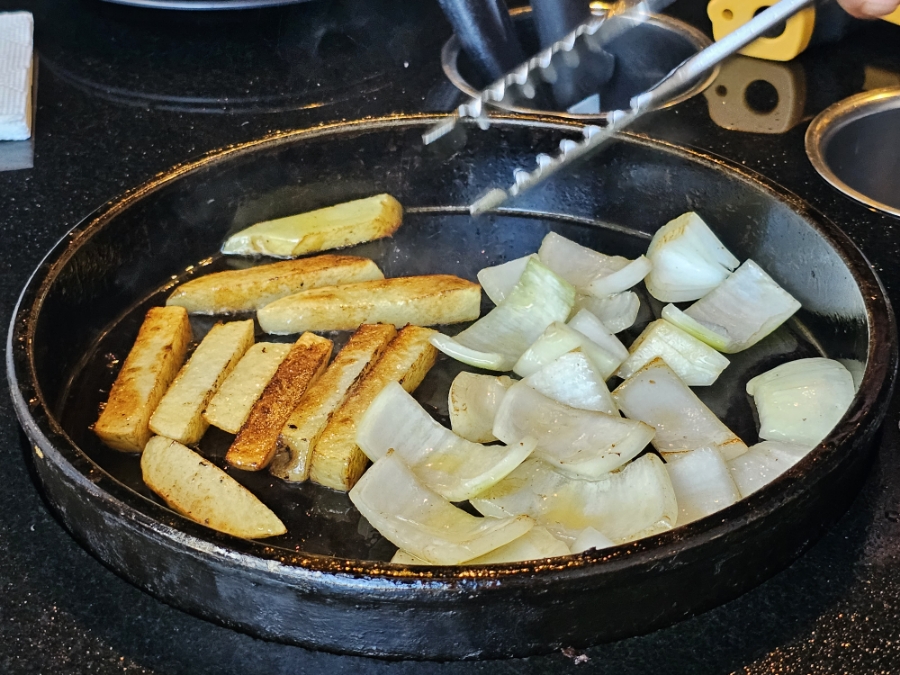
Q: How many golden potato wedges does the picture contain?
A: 10